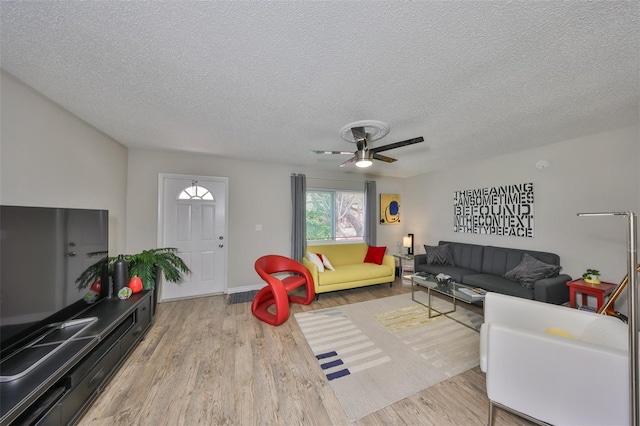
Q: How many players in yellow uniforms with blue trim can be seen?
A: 0